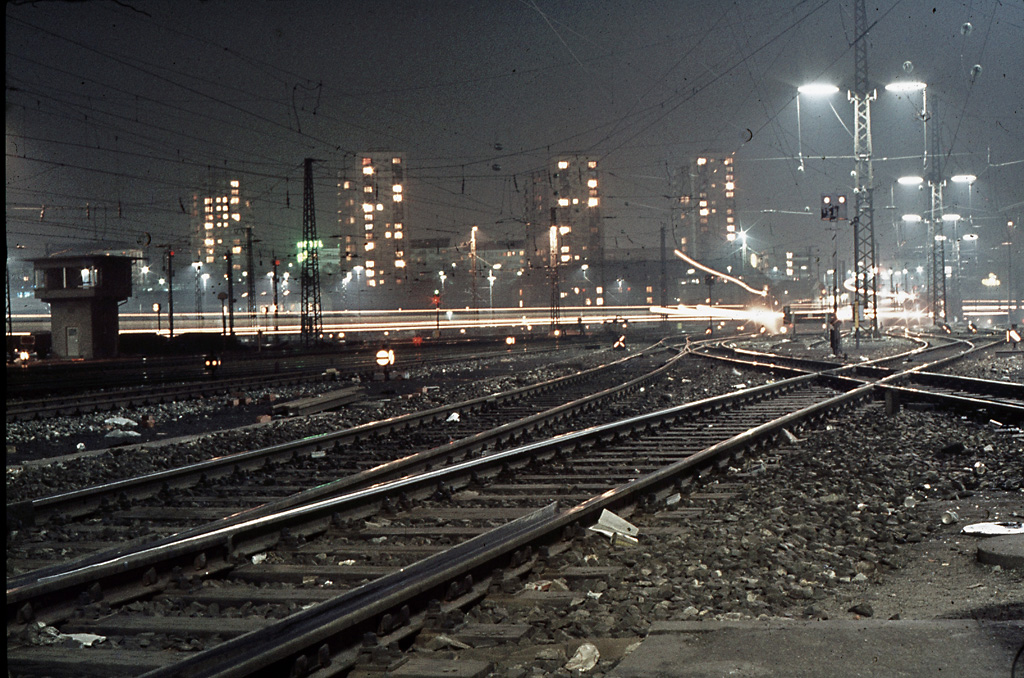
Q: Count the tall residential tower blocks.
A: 4